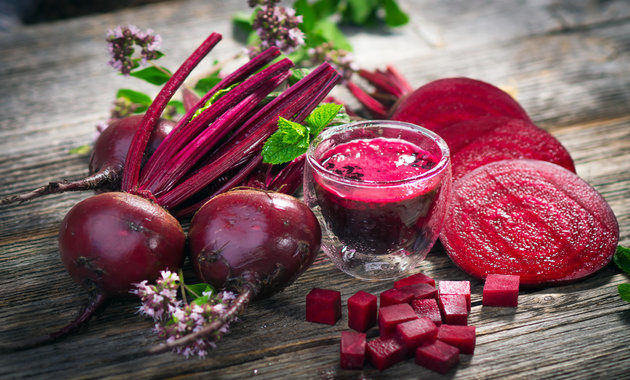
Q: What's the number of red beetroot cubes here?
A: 15